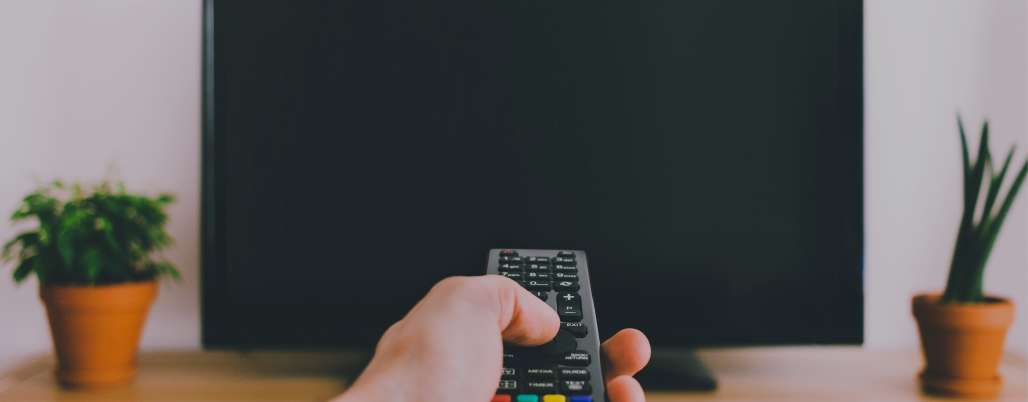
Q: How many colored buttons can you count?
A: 4